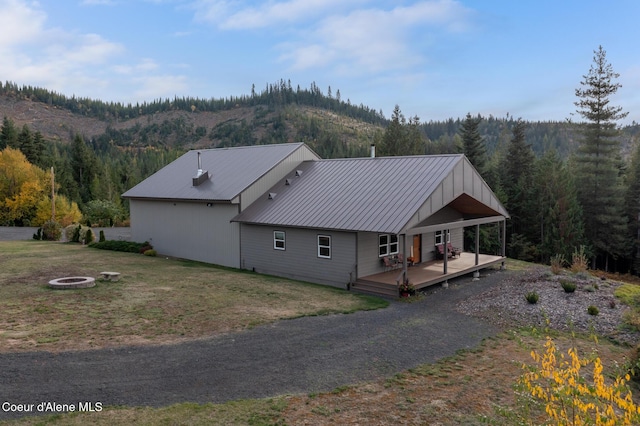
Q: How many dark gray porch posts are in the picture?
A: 4